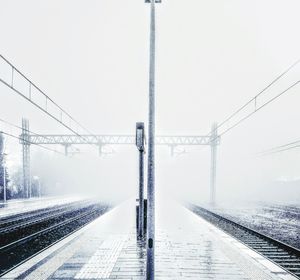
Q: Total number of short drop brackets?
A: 3